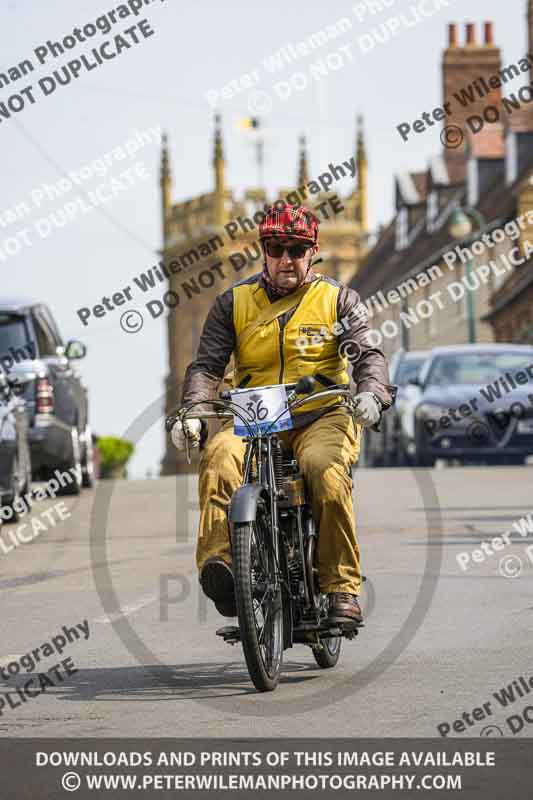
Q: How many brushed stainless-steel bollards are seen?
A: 0